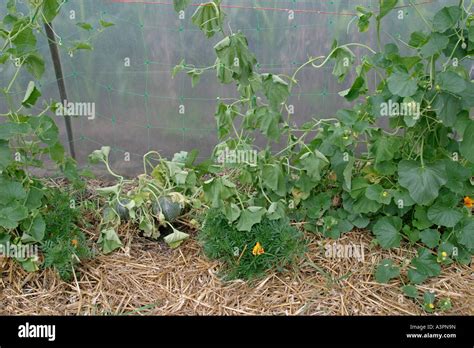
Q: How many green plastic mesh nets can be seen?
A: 1